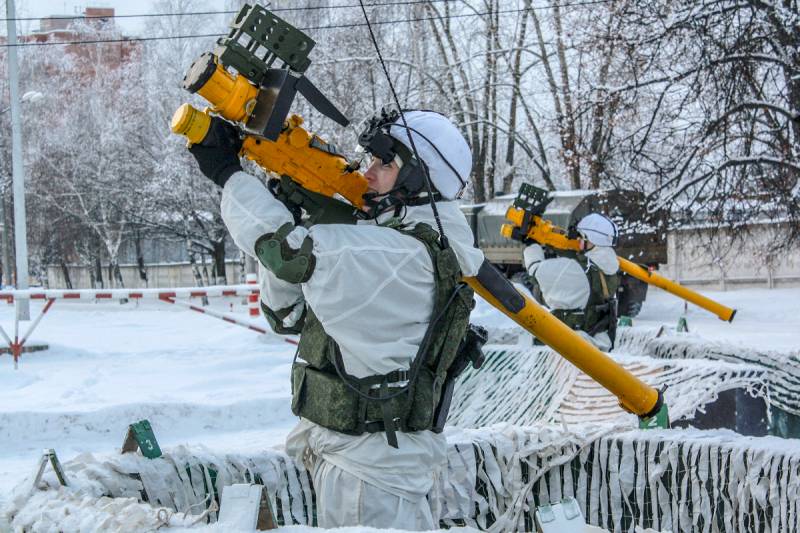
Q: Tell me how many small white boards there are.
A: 2